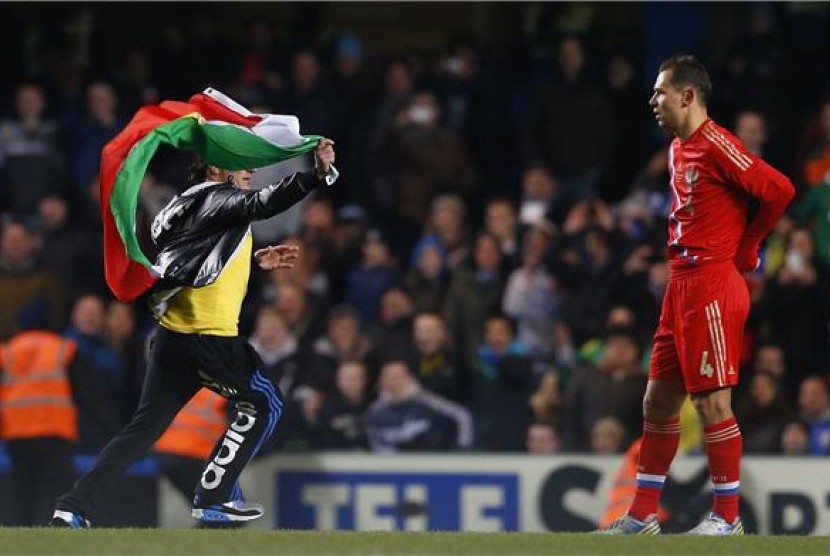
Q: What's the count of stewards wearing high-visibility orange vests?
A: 3